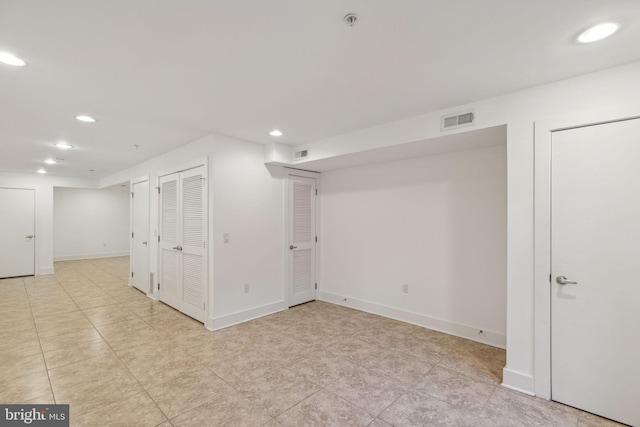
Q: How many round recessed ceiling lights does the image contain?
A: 7